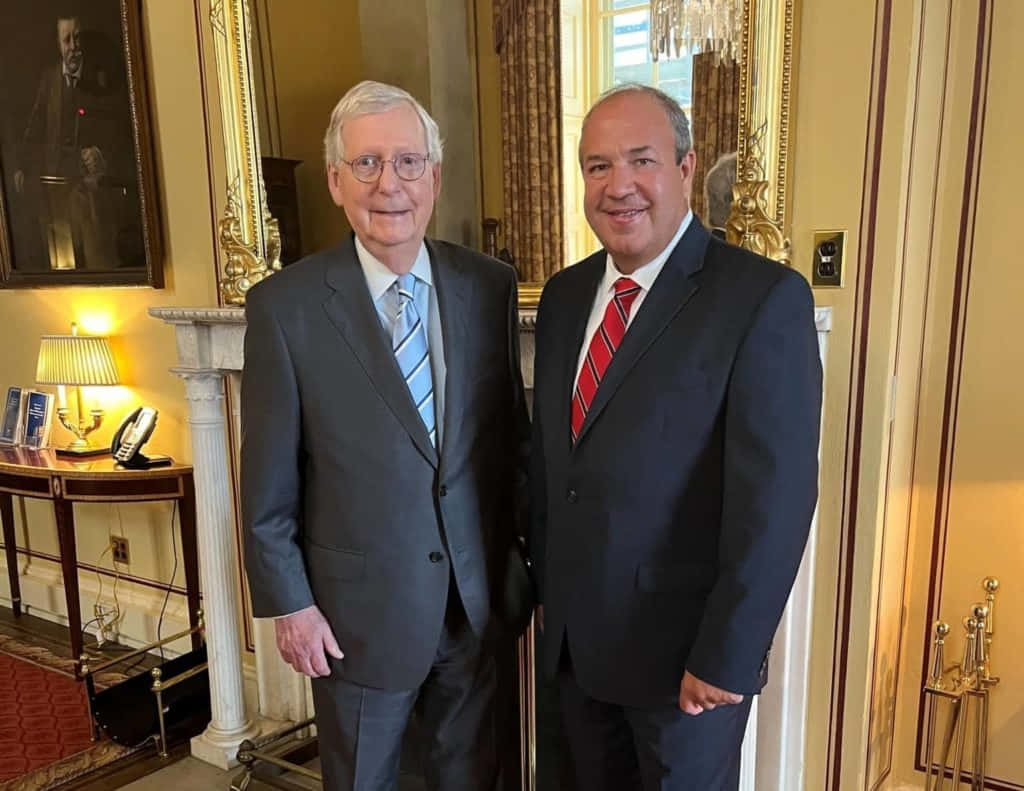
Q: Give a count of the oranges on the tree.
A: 0